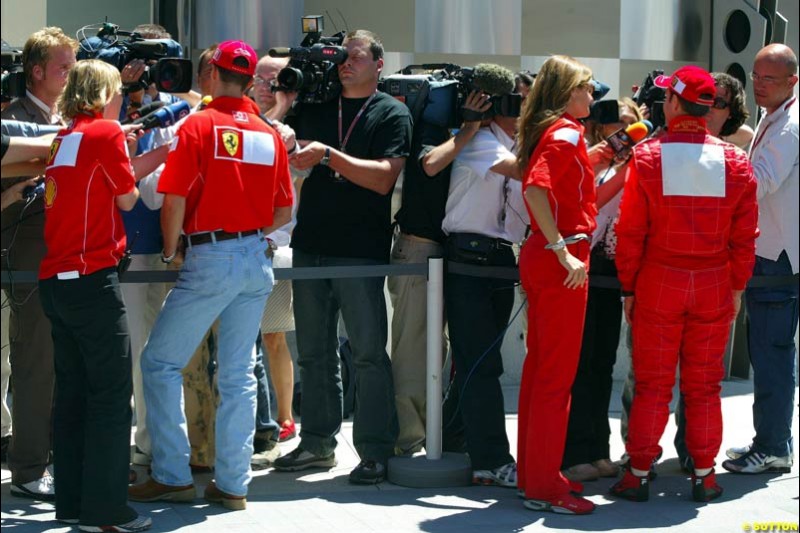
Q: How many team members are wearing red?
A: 4